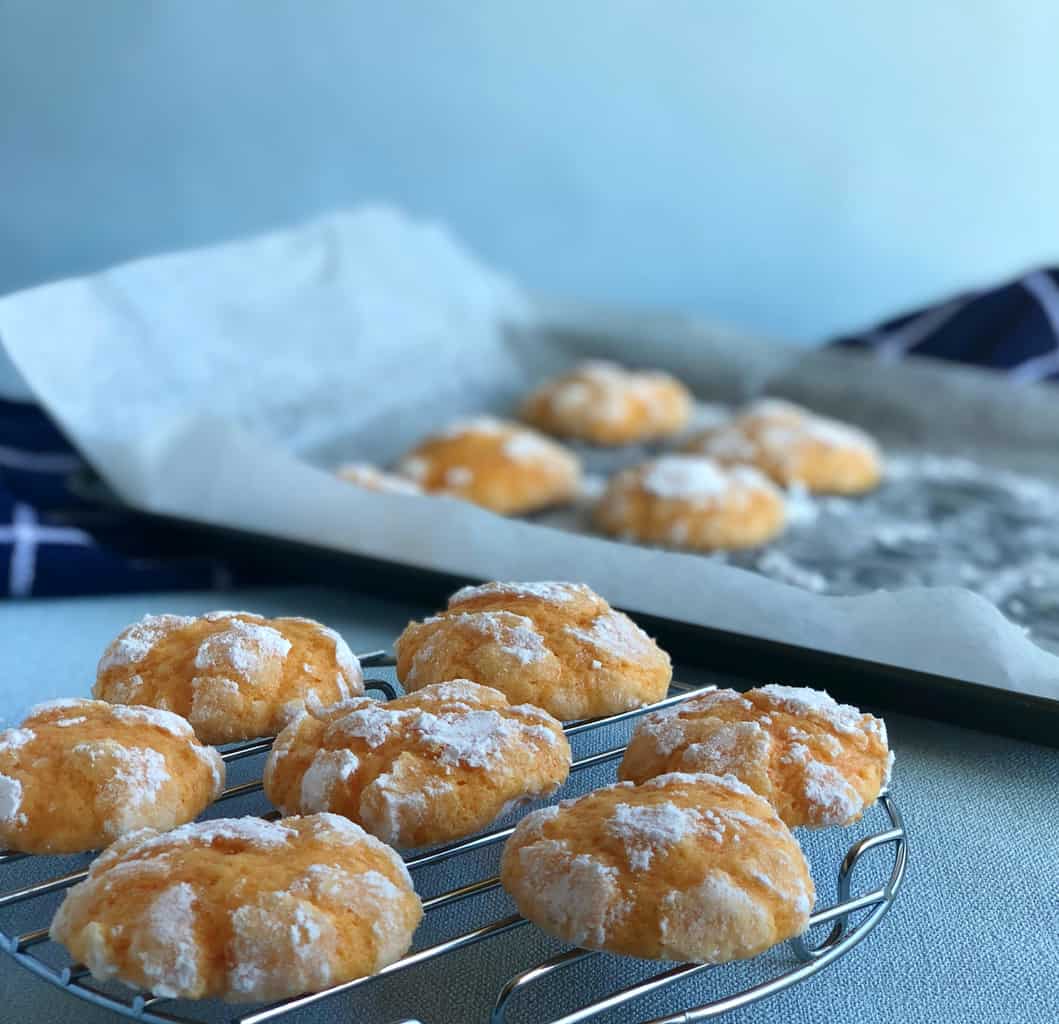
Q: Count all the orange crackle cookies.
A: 12